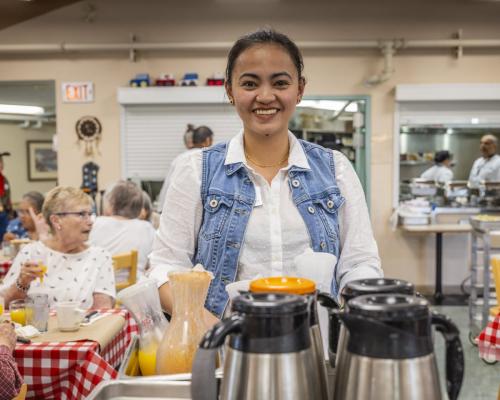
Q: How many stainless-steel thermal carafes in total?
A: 4